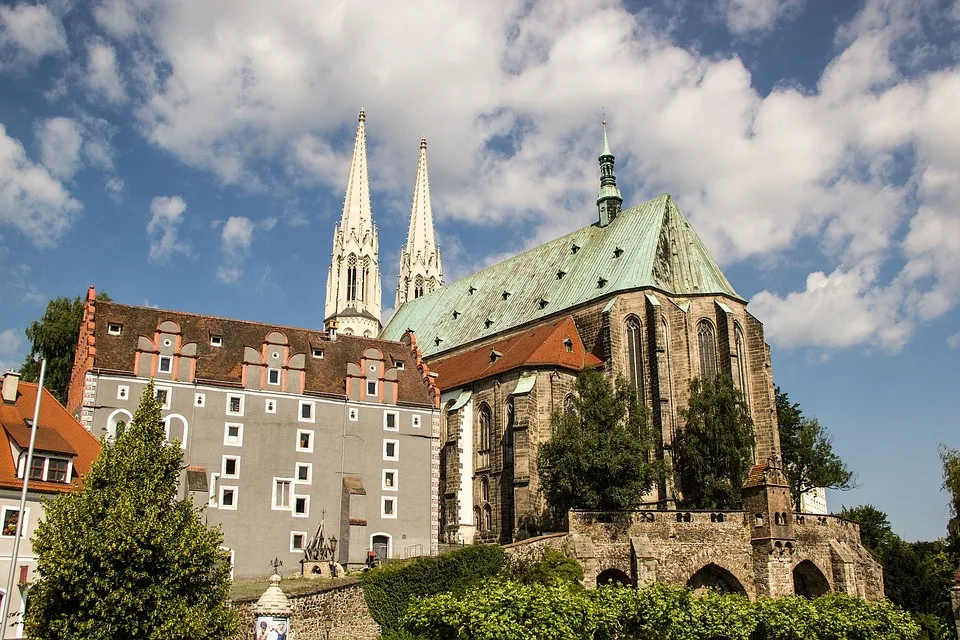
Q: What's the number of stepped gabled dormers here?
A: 3